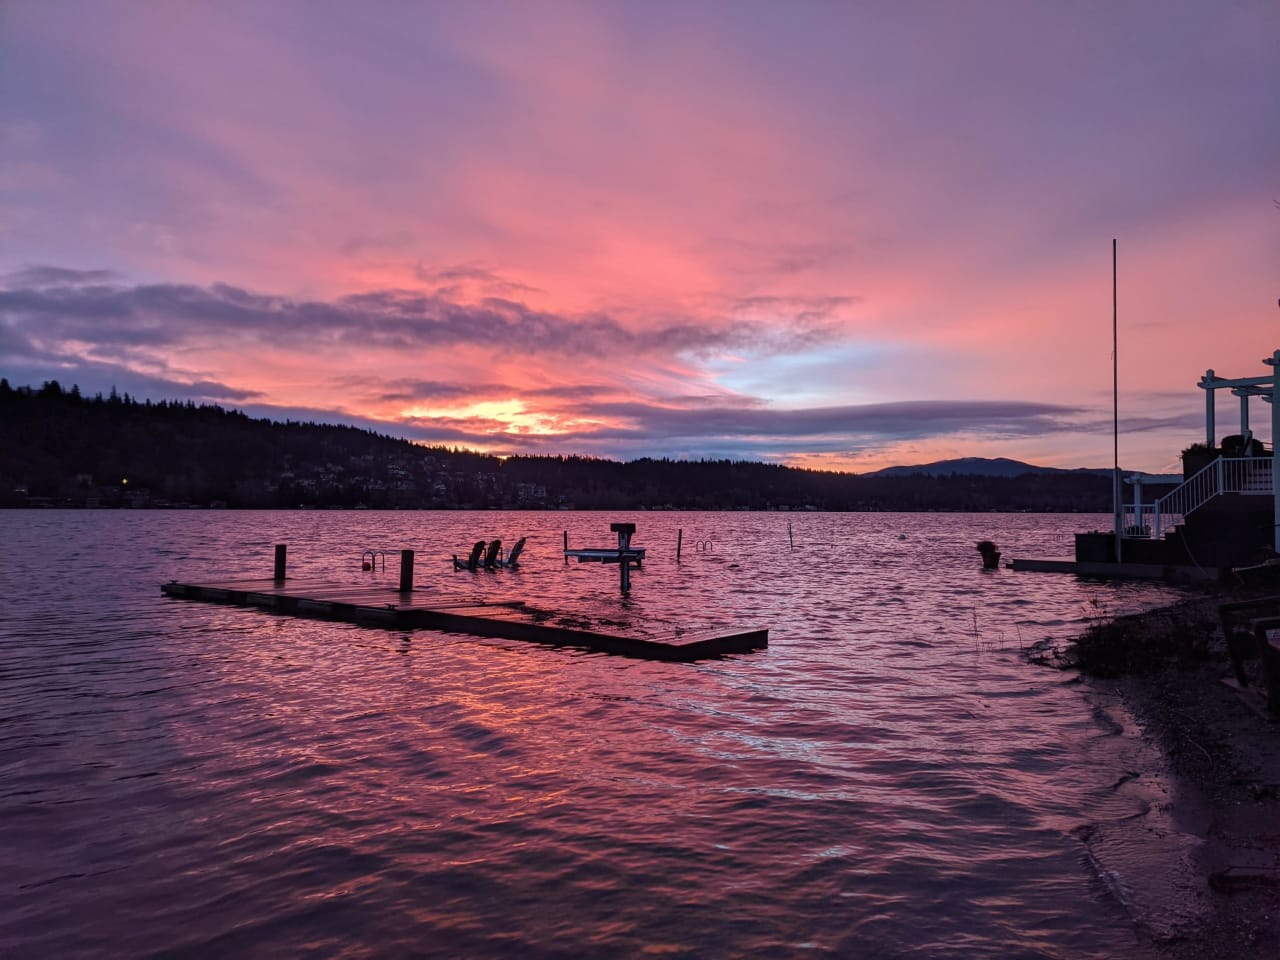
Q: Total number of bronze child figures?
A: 0